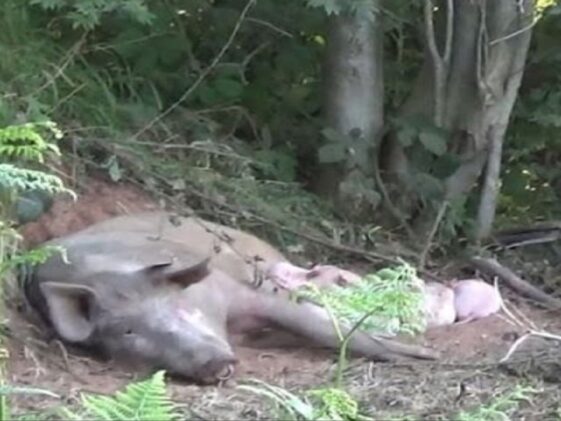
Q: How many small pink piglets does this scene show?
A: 4